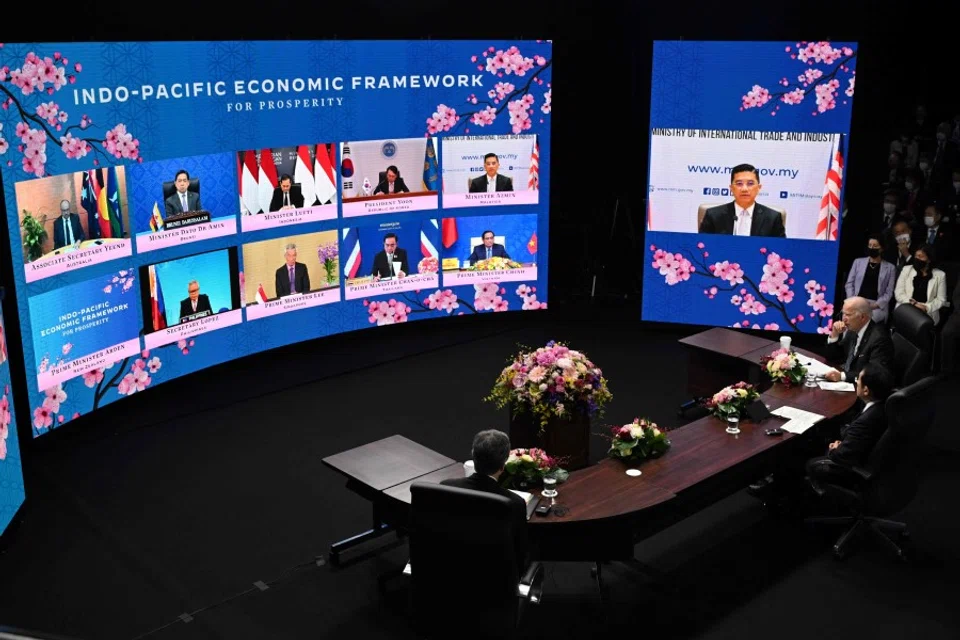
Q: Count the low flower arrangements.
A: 4